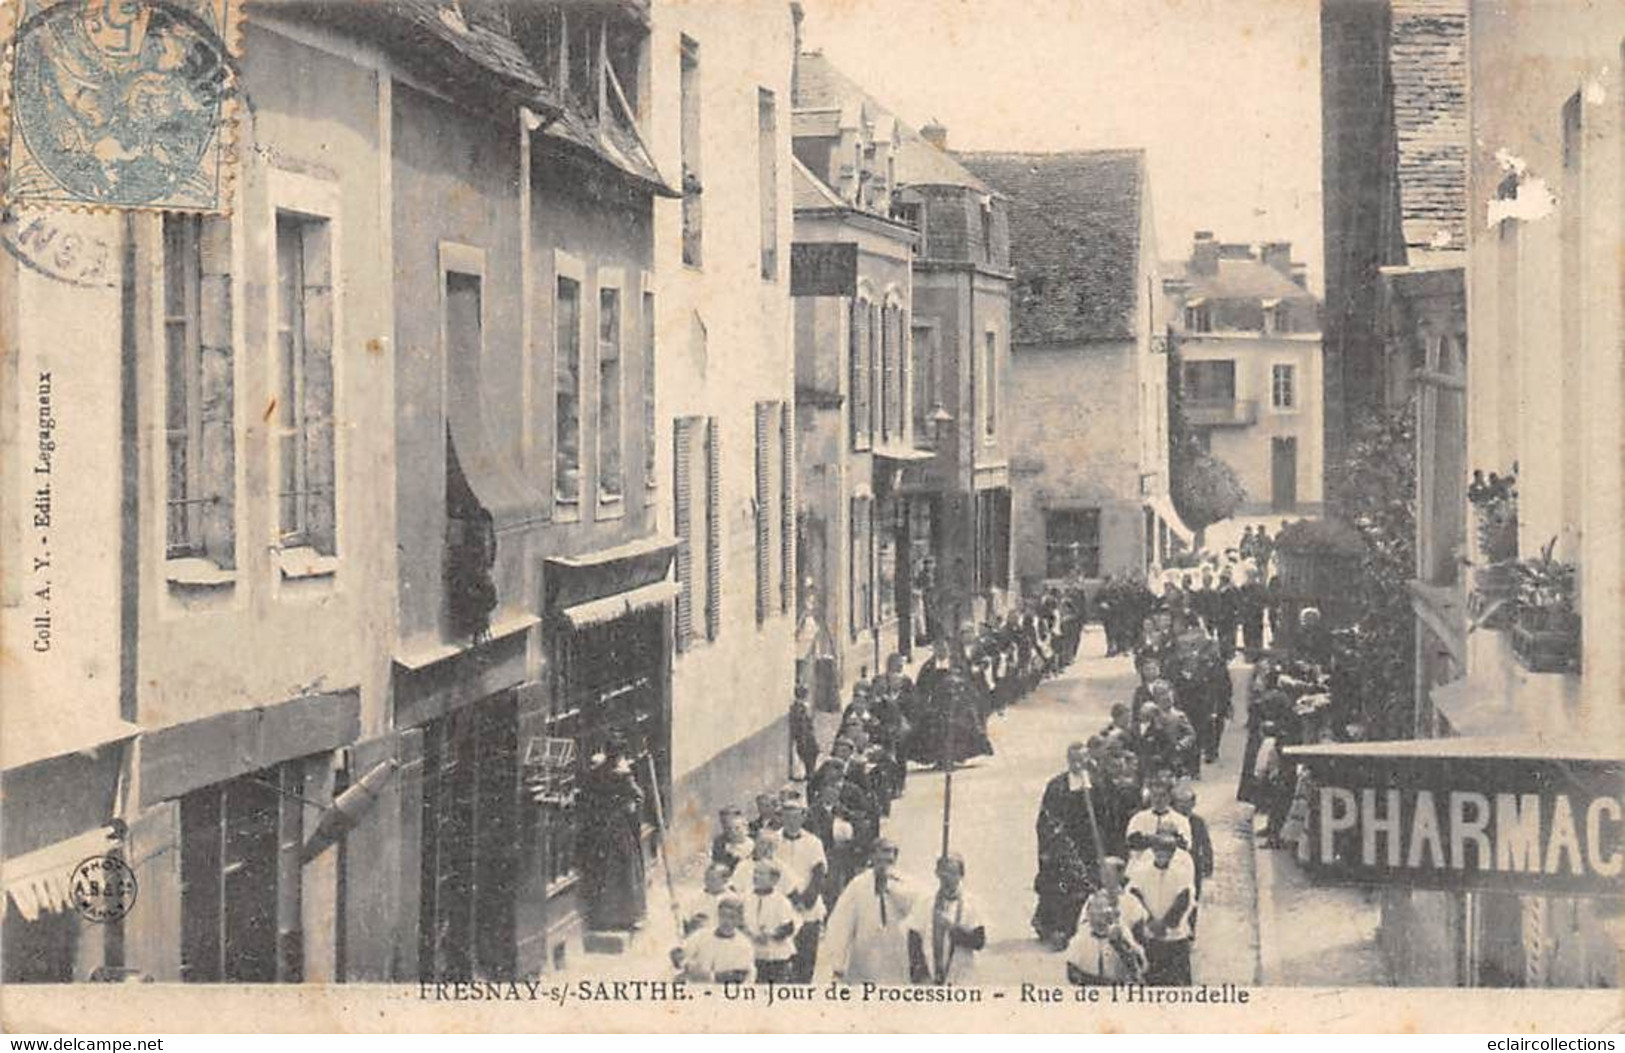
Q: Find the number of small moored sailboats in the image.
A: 0